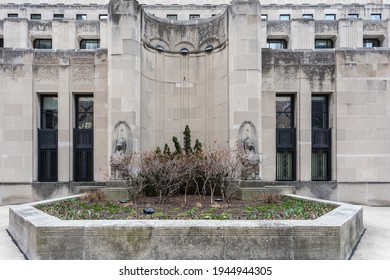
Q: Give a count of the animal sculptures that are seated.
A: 2